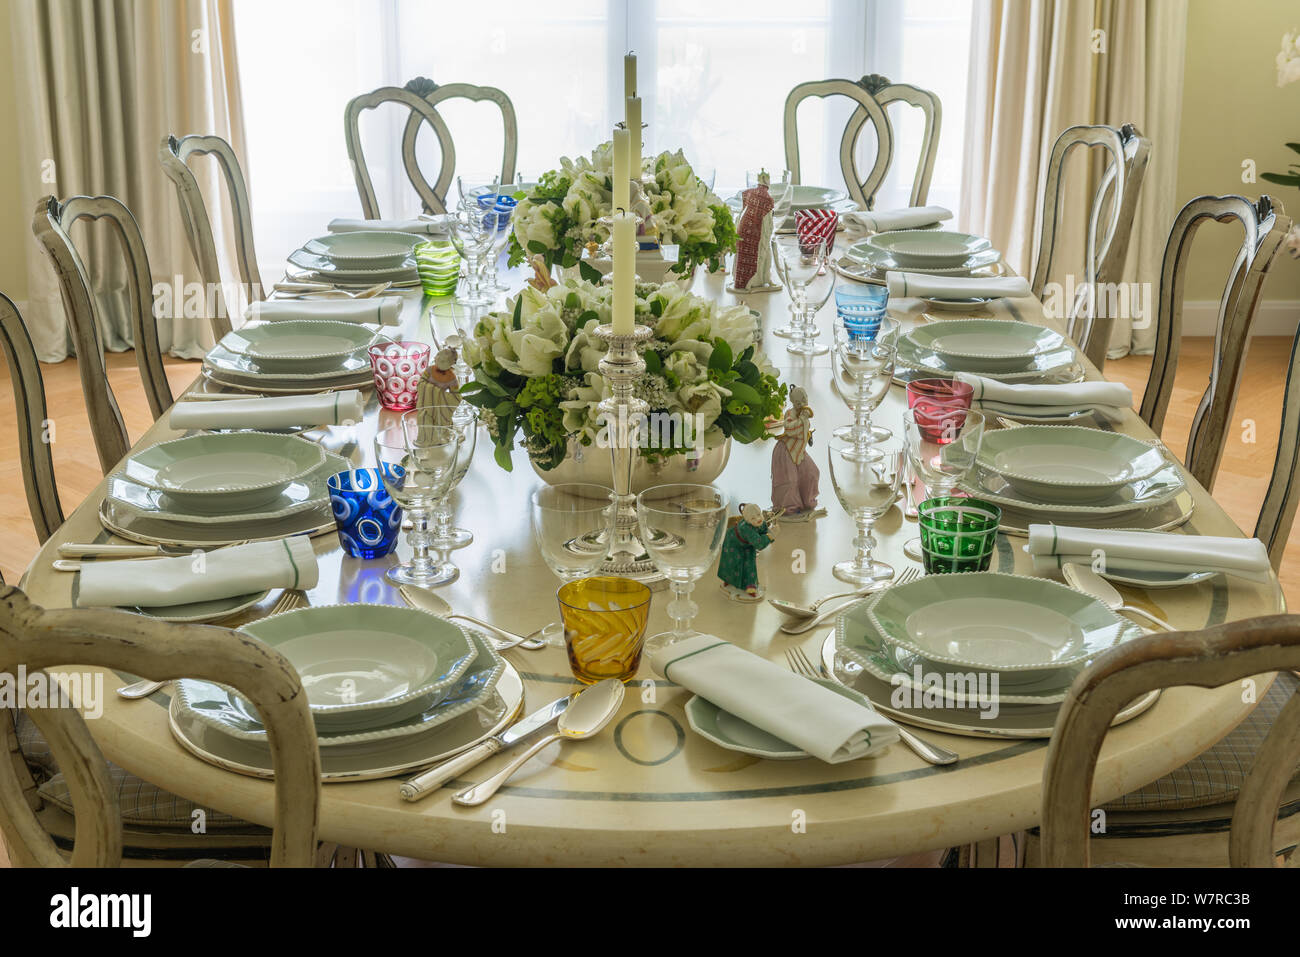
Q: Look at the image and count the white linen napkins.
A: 9